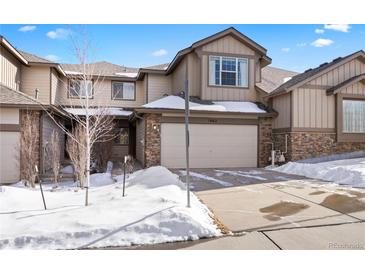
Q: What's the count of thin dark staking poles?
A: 2